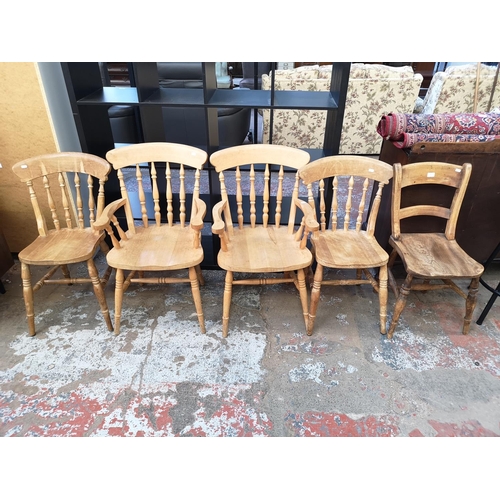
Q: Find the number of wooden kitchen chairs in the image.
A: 5